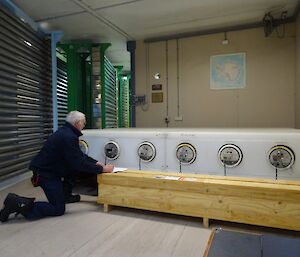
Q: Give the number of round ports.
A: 6